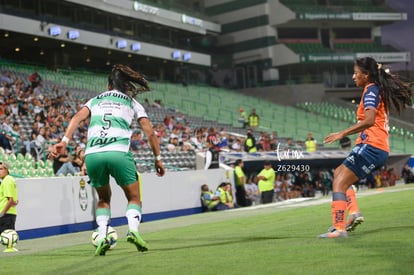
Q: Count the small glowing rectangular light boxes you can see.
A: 6